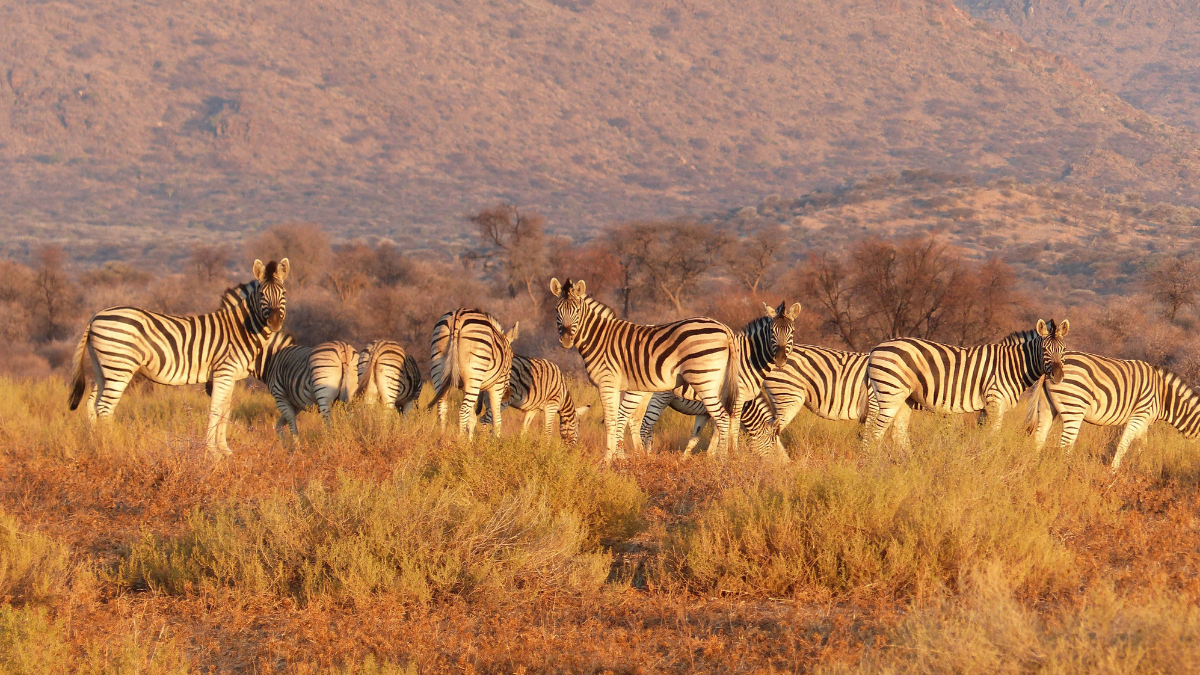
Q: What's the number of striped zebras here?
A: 11